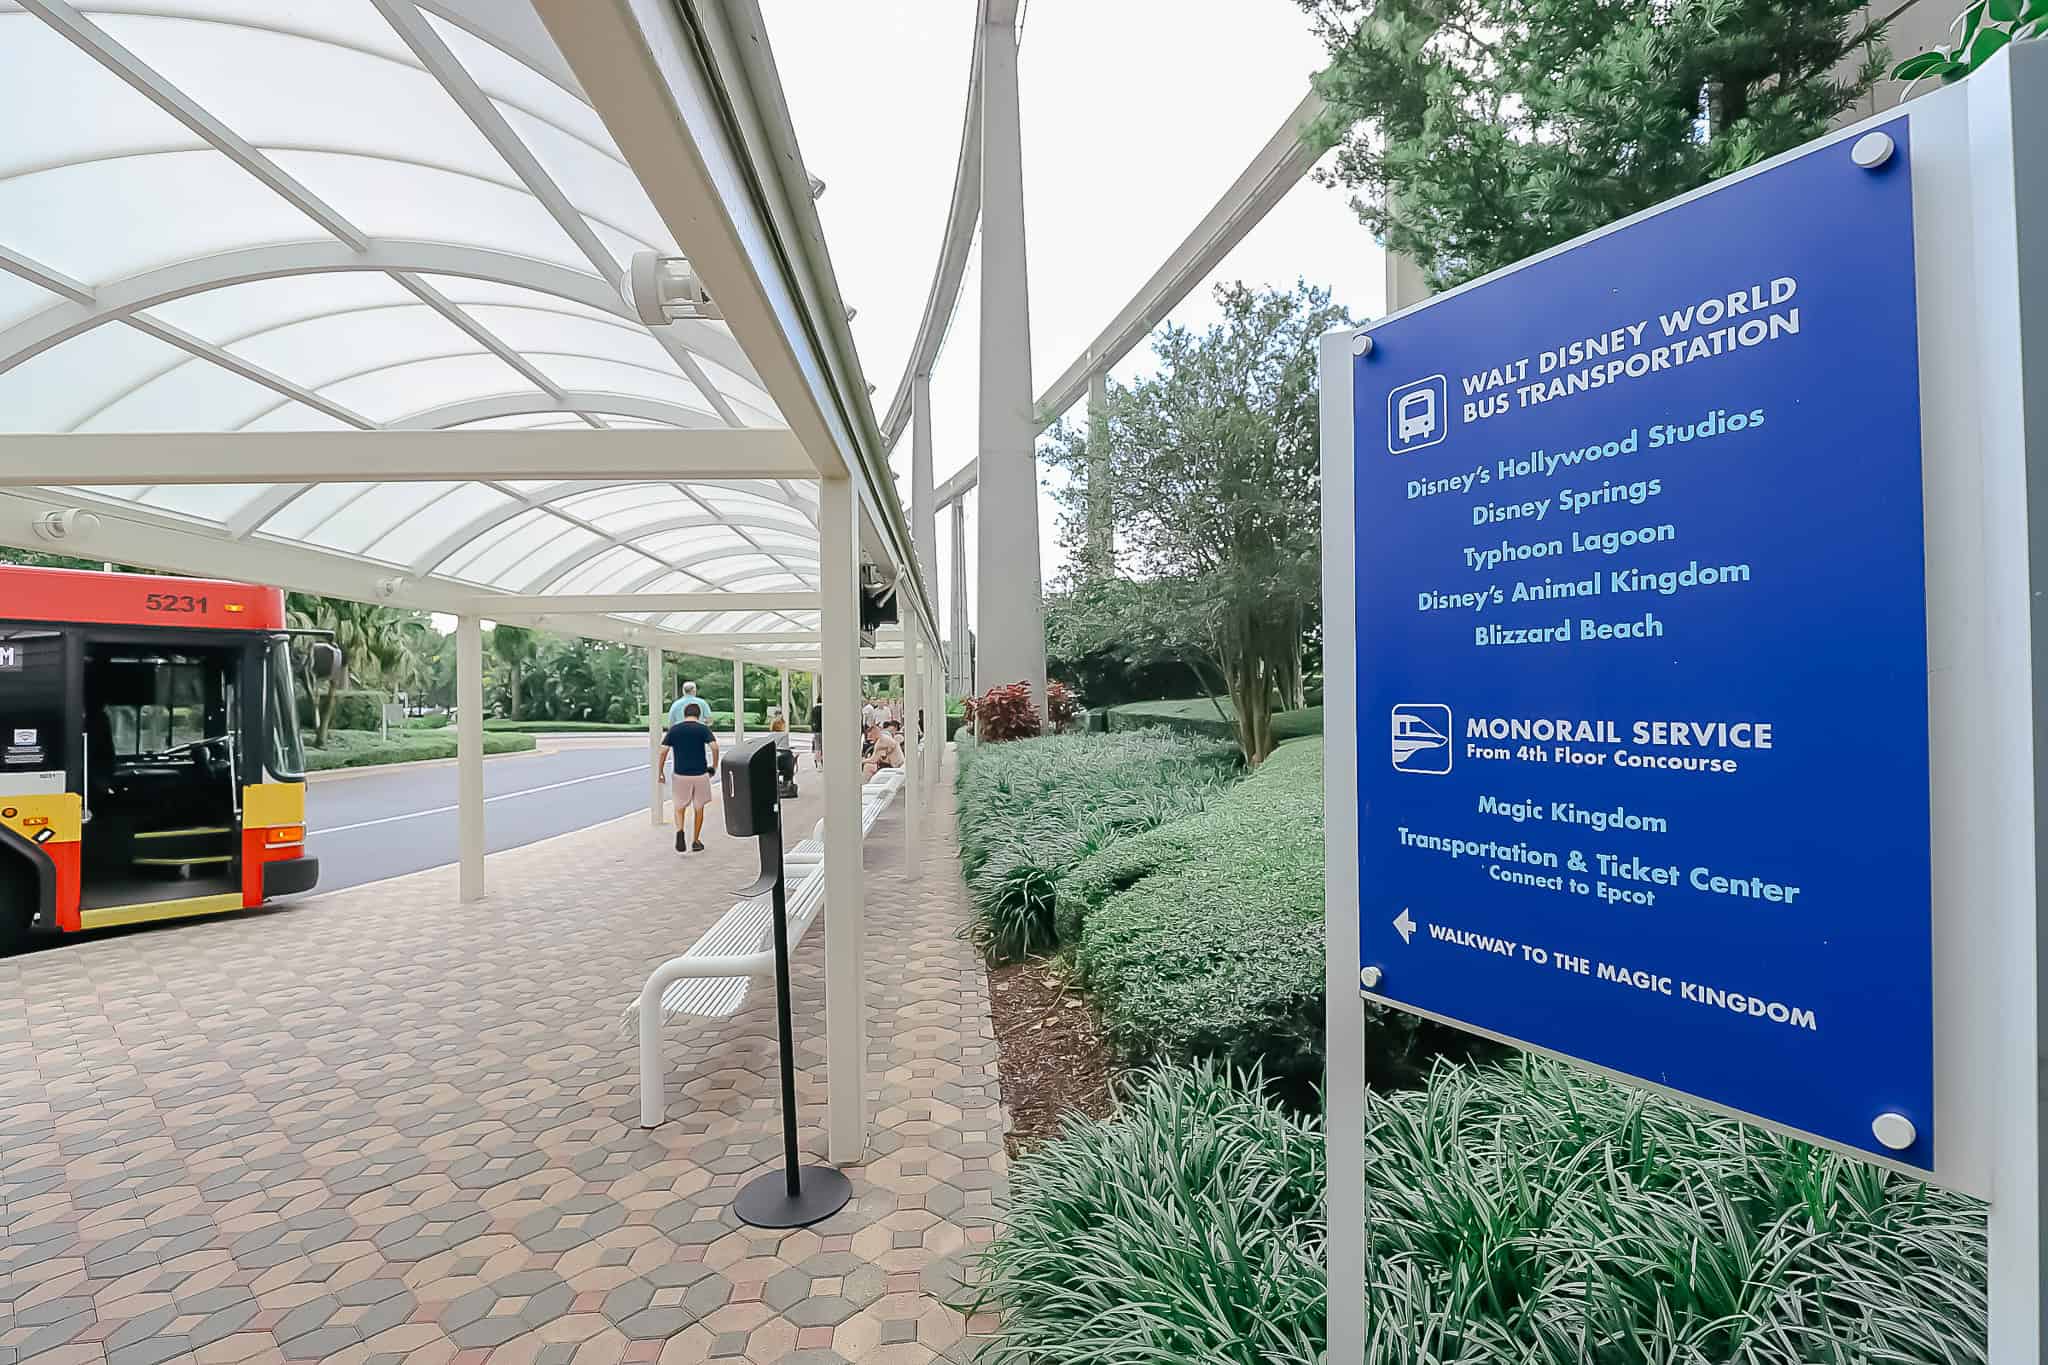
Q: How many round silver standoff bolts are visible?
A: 4